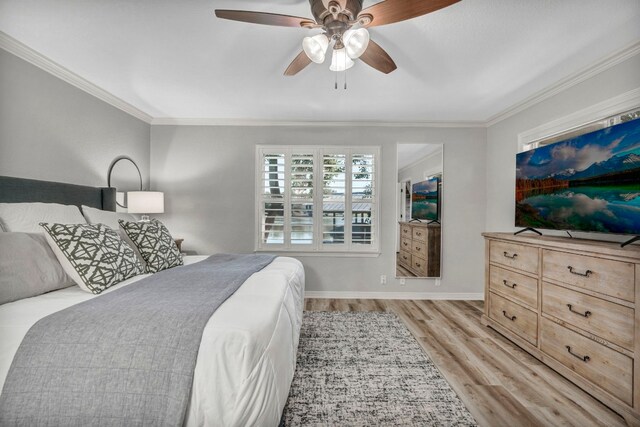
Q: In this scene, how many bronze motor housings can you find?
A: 1